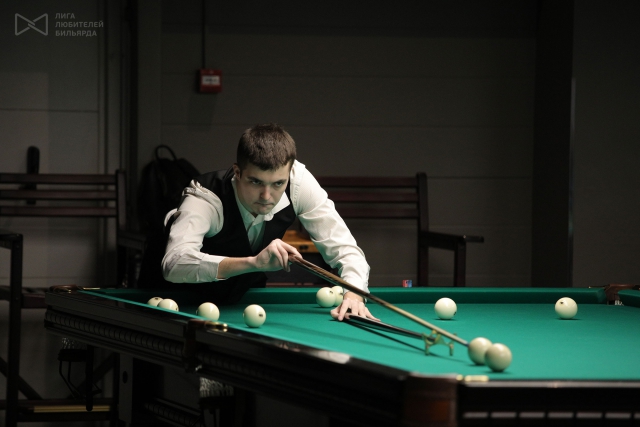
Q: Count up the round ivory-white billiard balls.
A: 10